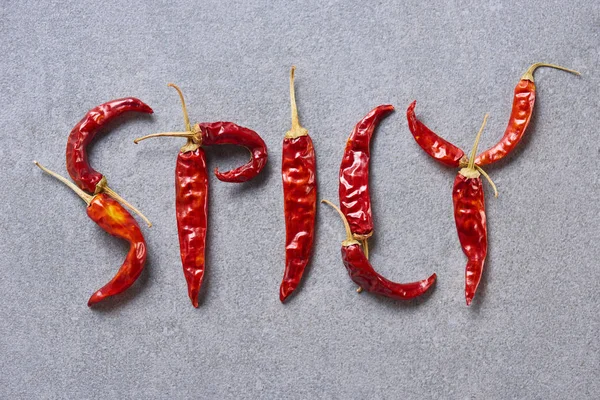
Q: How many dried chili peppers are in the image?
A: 10